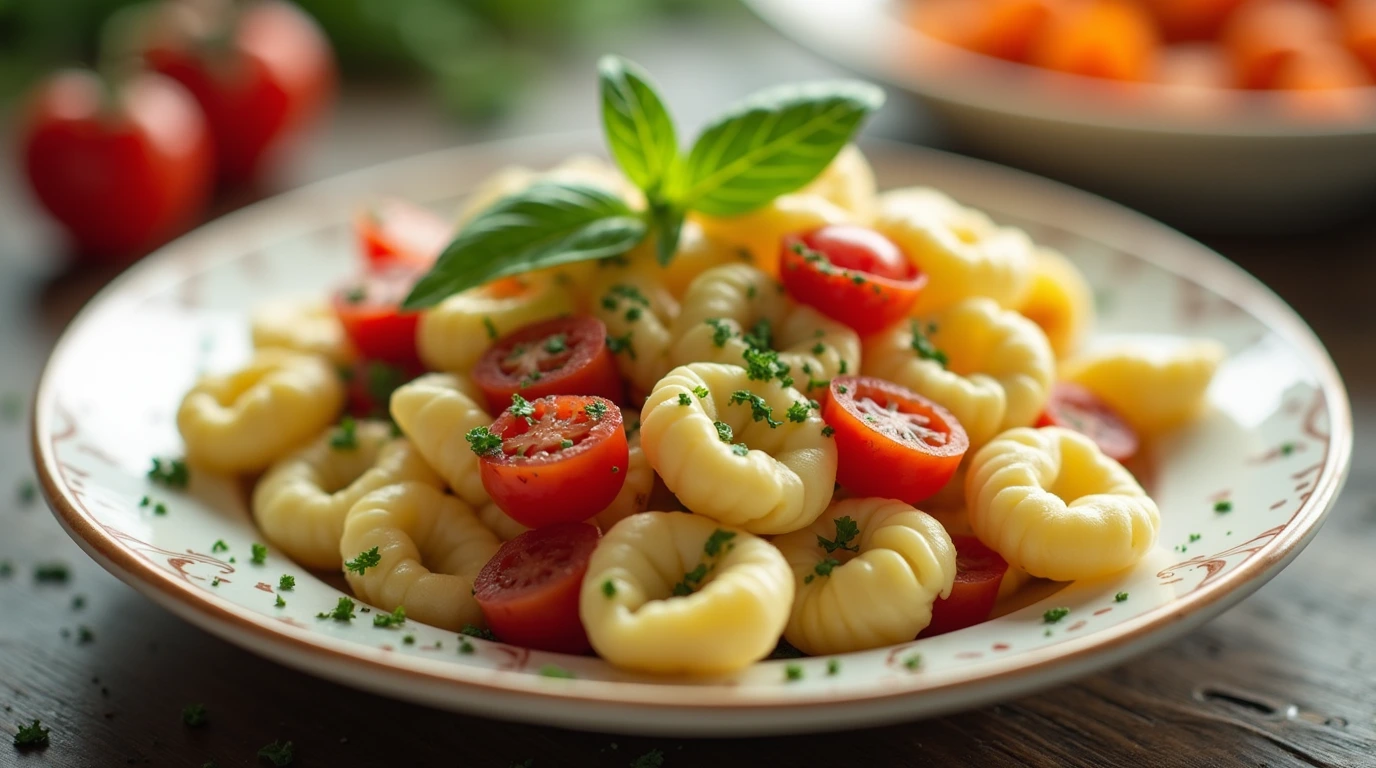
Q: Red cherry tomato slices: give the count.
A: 9